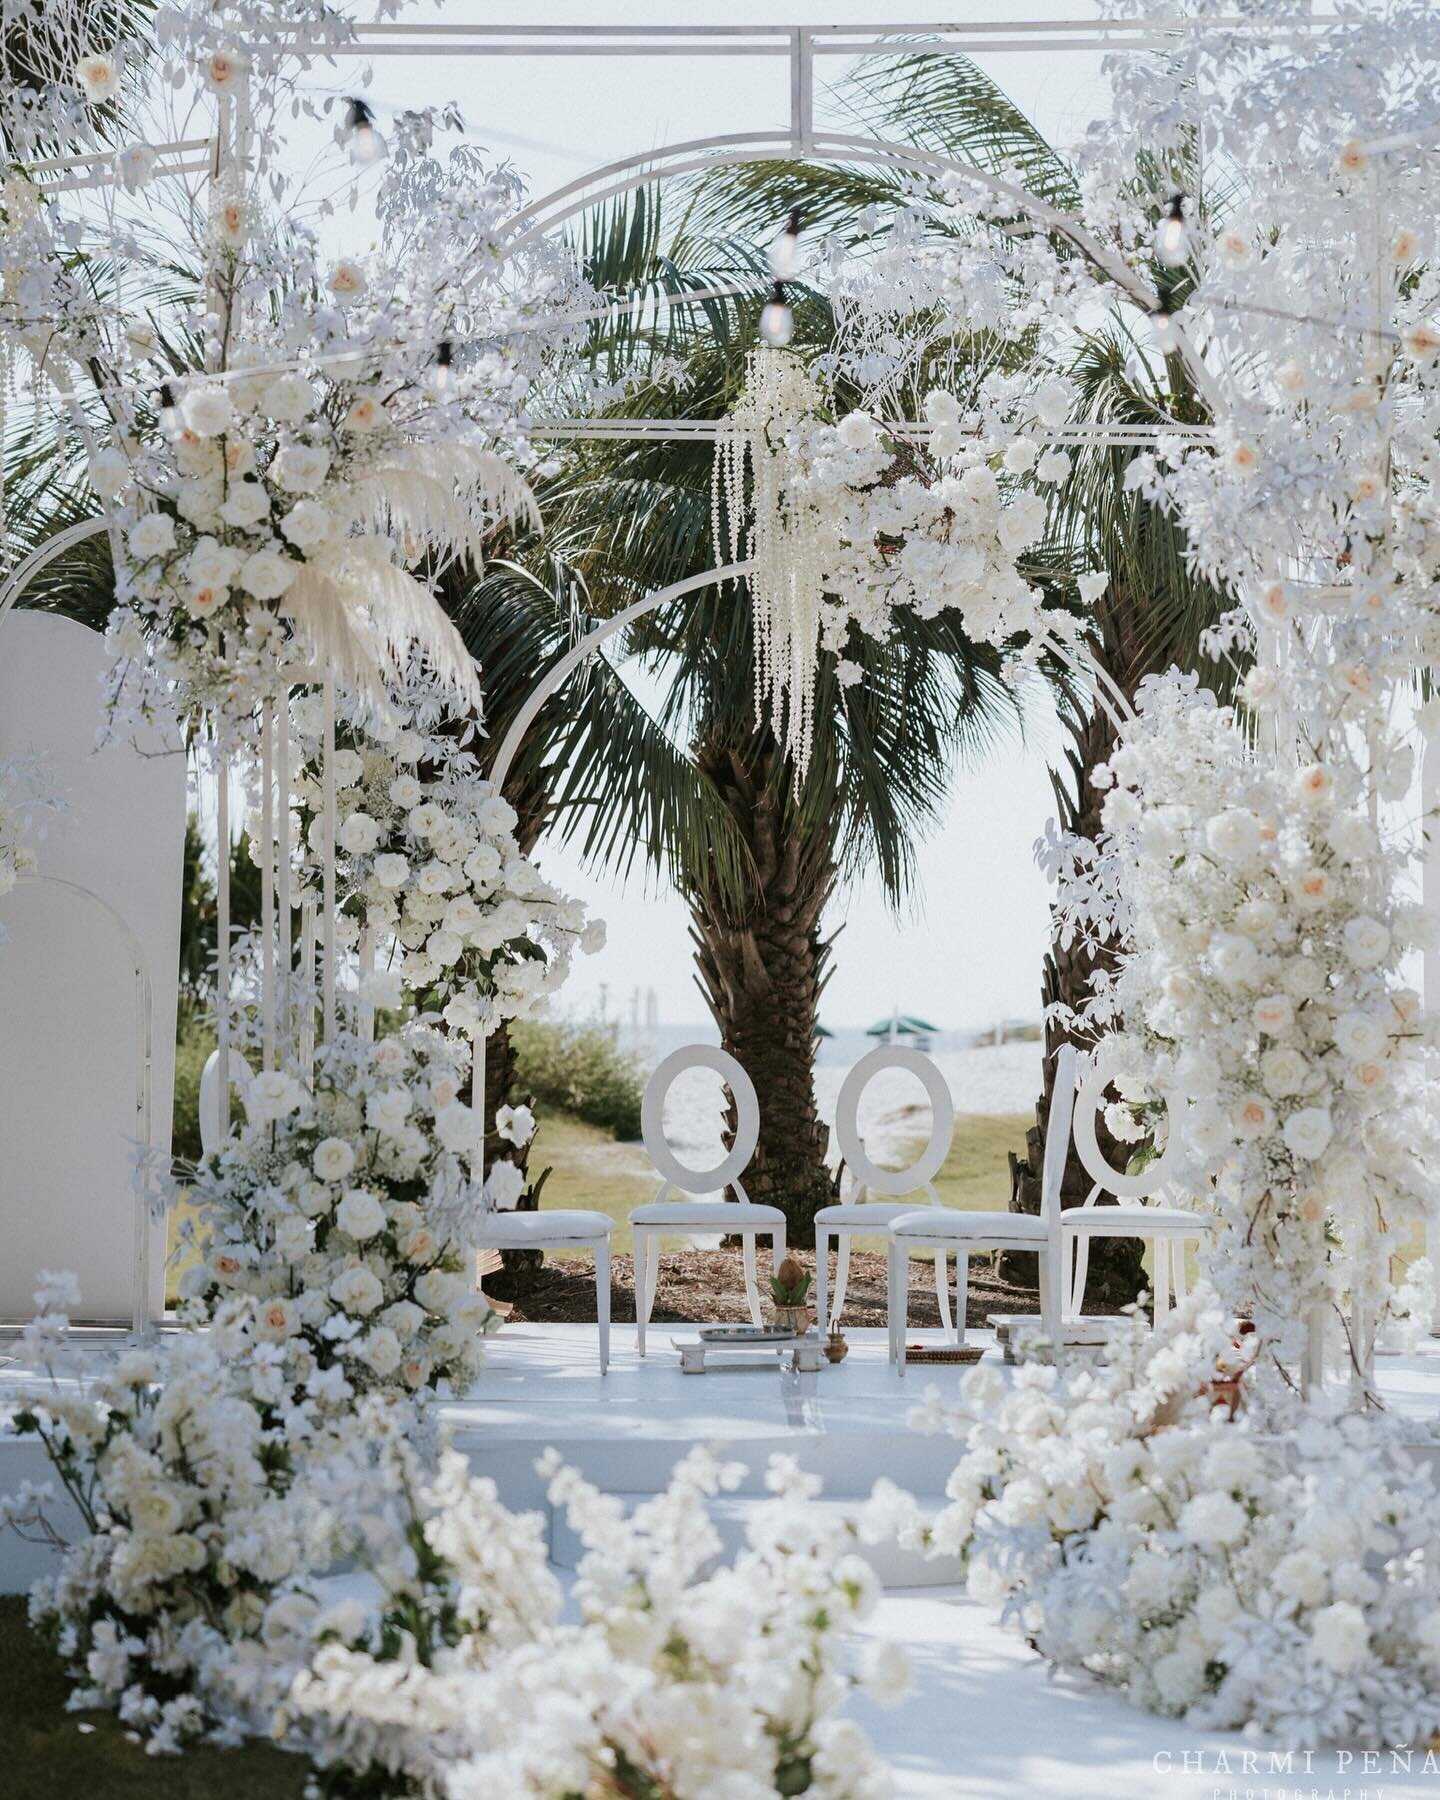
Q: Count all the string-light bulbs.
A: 7